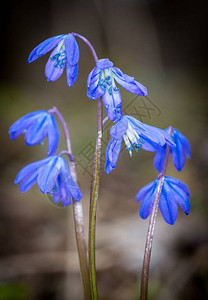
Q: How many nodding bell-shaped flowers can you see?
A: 7